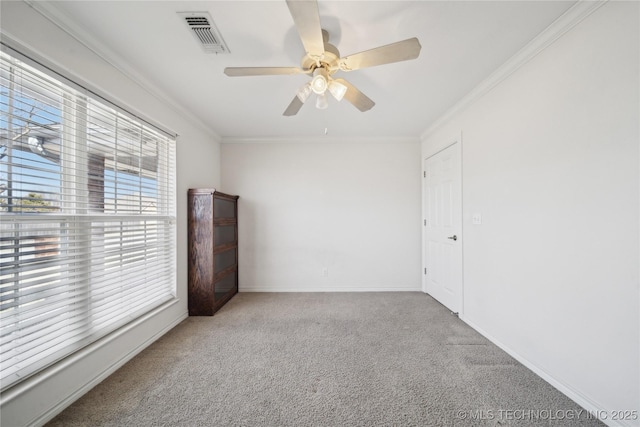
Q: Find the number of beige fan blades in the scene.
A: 5